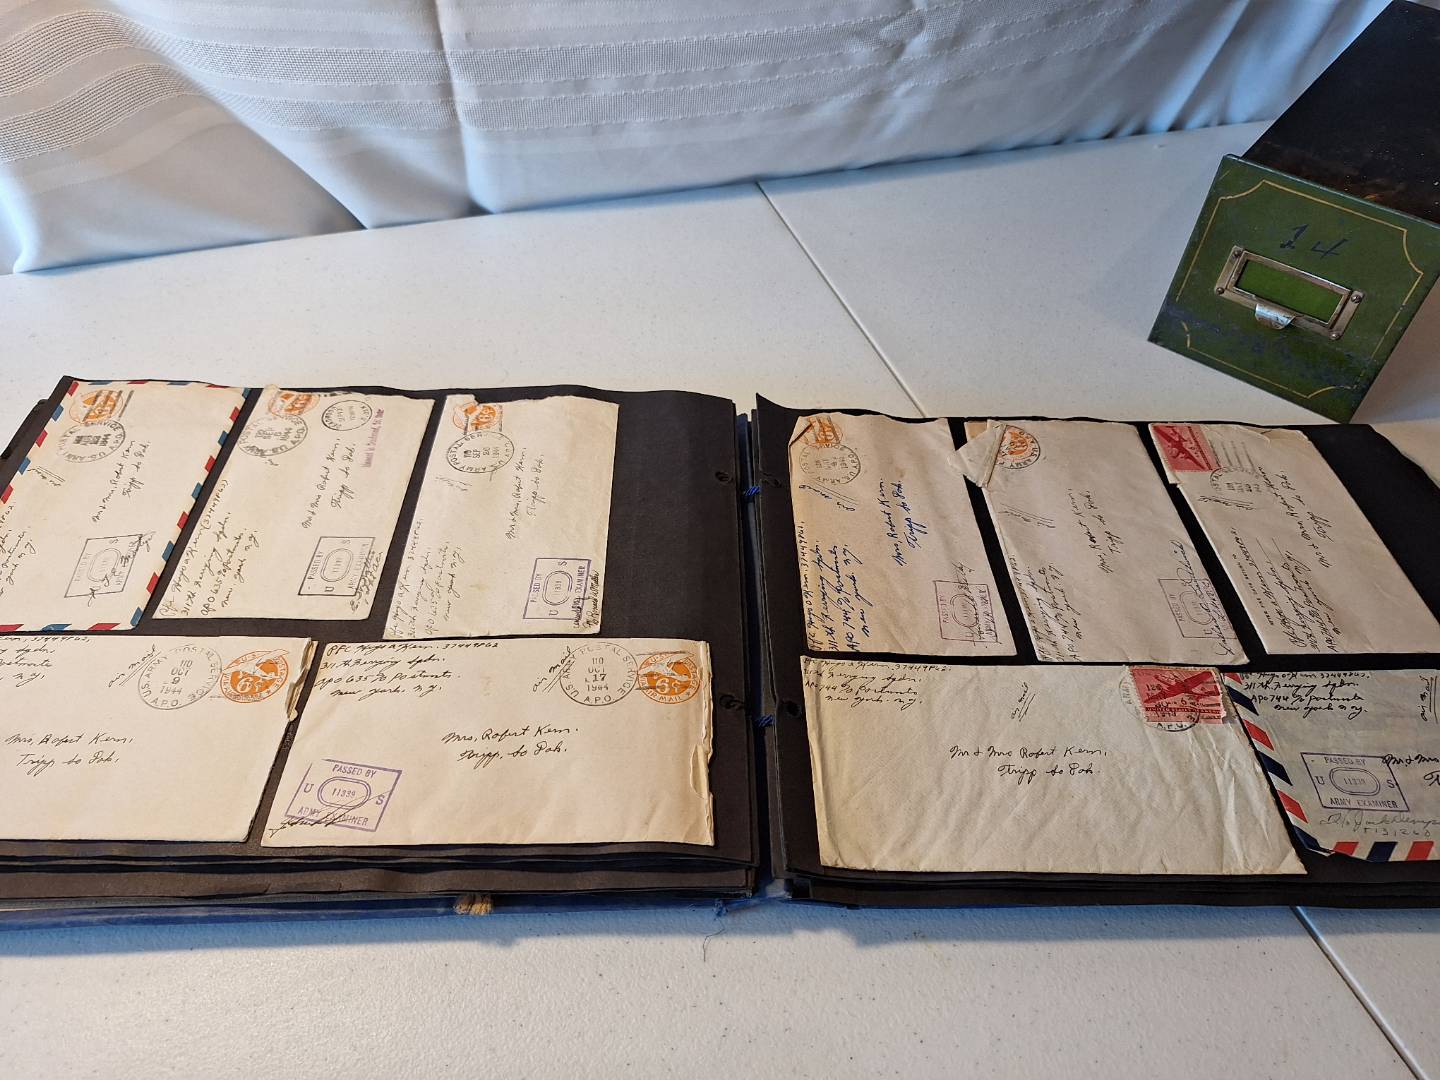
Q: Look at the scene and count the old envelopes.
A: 10